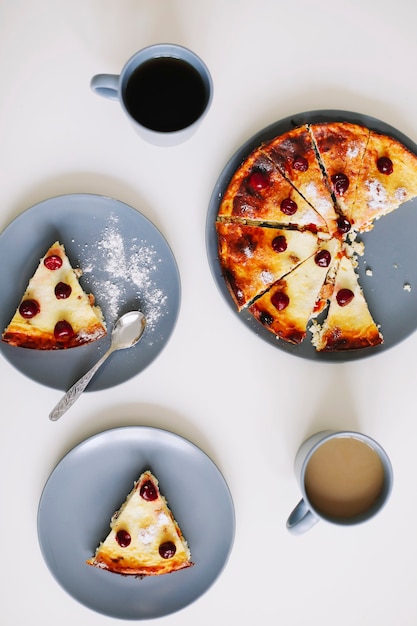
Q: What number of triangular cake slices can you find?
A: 9